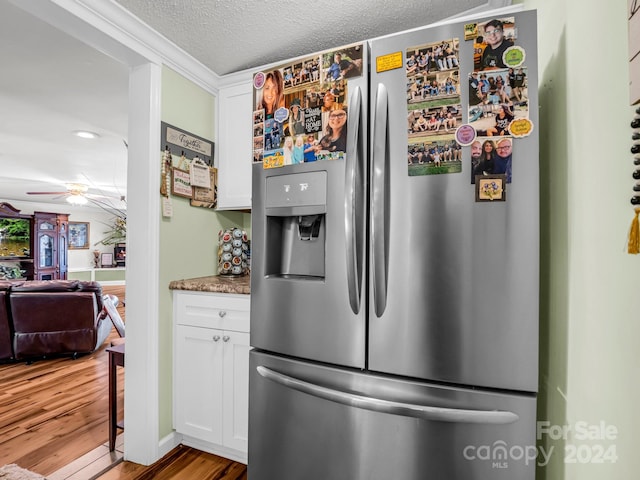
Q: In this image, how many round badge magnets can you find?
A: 5